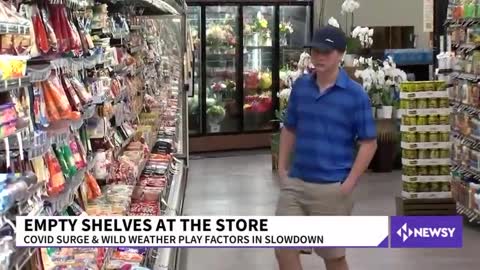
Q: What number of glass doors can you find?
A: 4